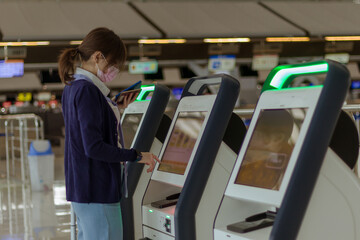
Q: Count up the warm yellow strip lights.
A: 6